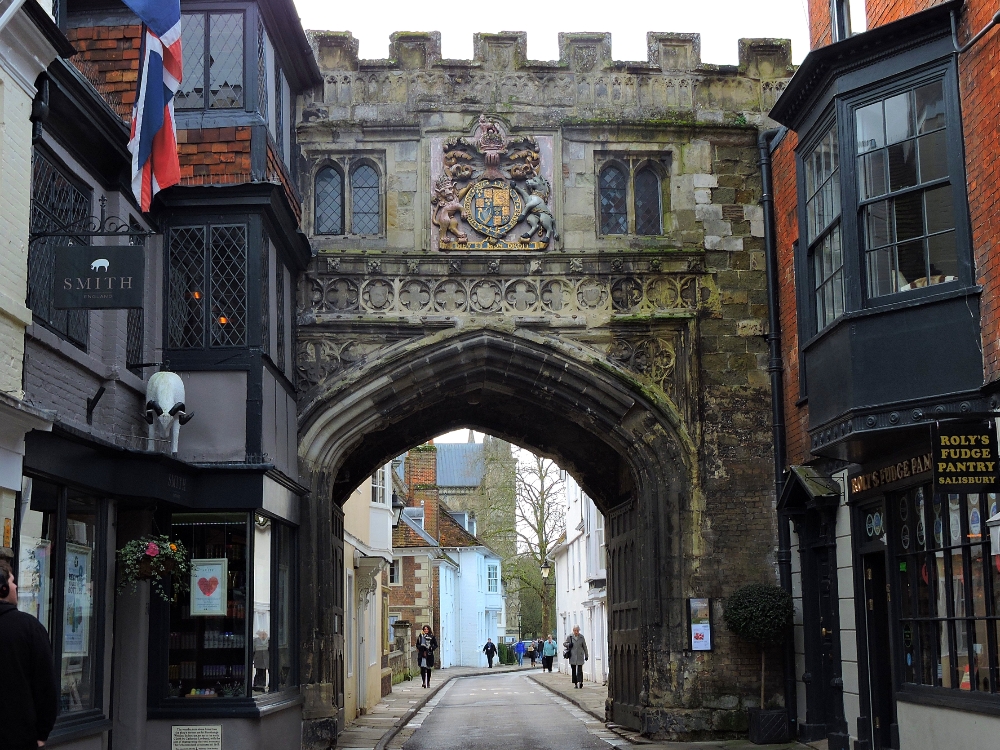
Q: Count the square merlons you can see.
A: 6